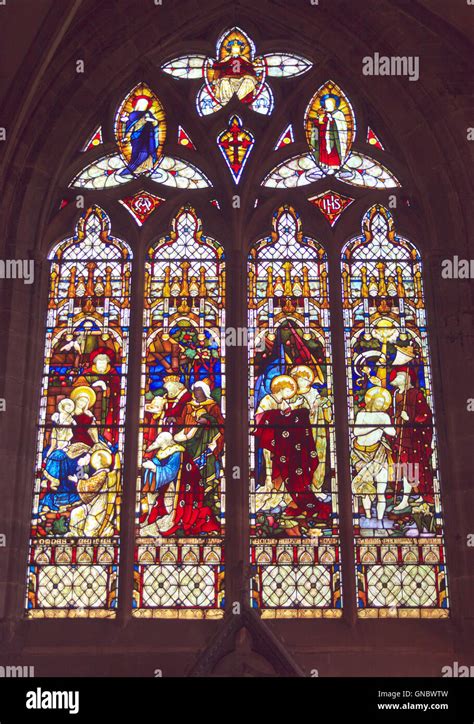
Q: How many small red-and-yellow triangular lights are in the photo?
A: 4